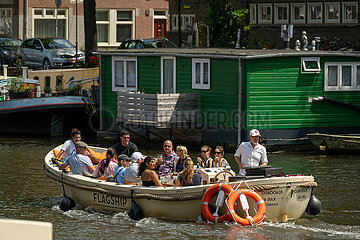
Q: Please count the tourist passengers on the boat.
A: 12